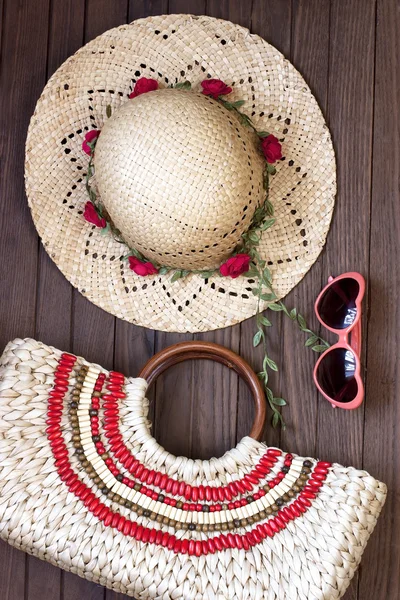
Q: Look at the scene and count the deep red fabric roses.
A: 7